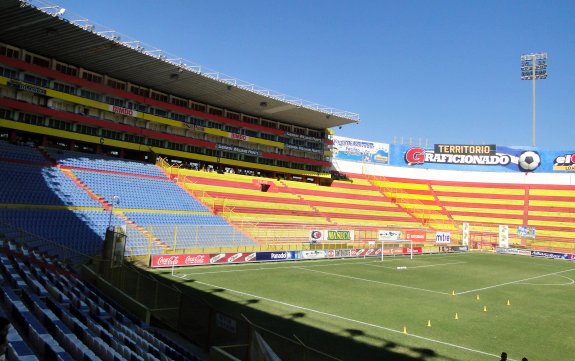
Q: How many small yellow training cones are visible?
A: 7